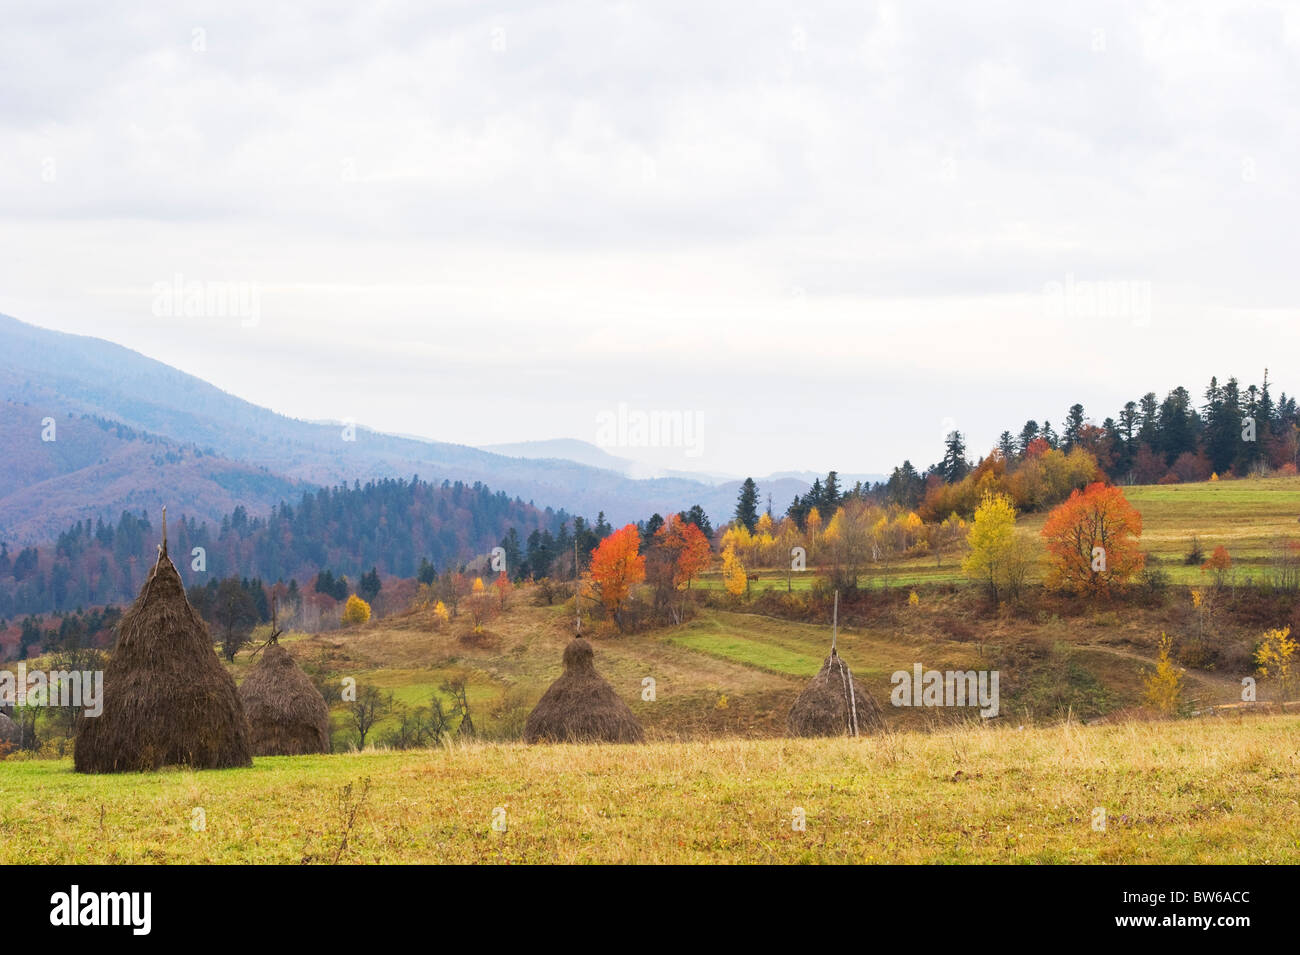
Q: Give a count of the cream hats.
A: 0